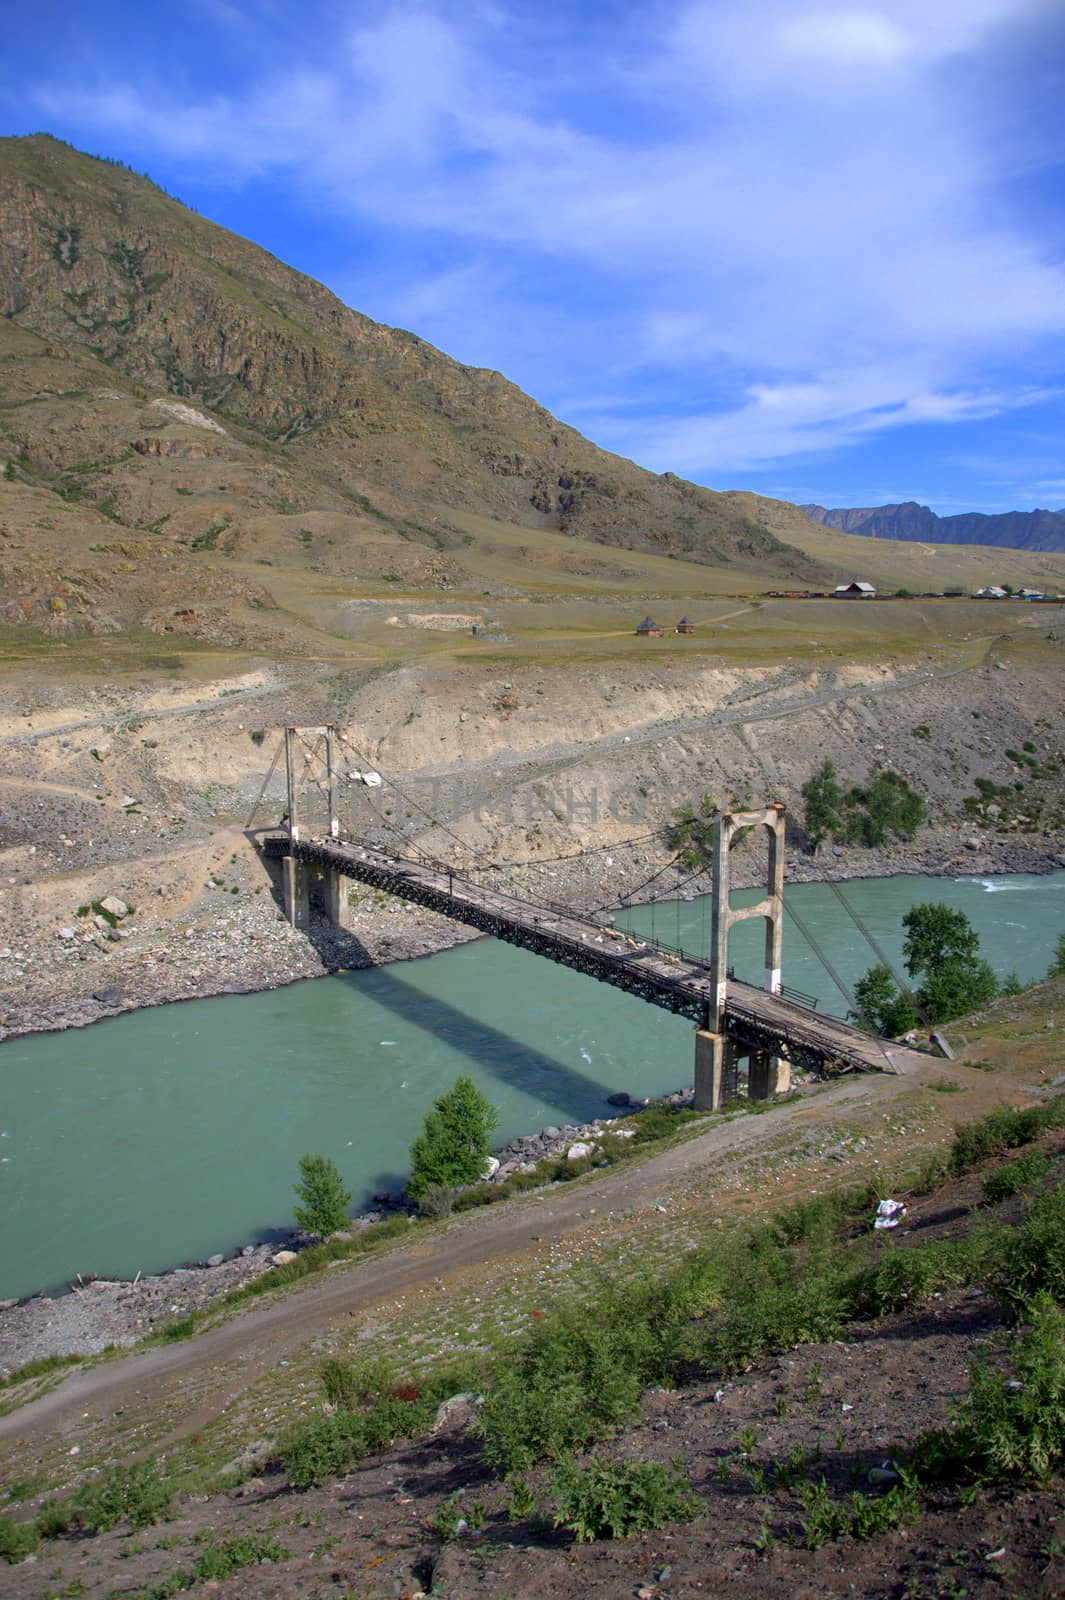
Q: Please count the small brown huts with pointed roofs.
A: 2